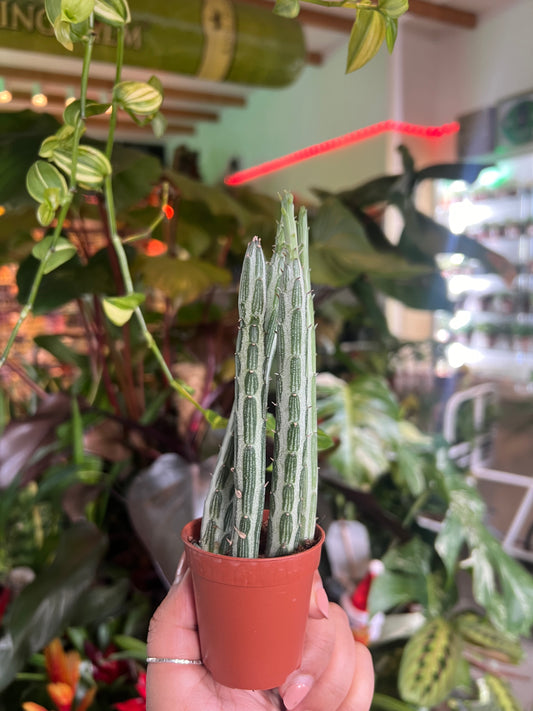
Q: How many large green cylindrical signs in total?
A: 1